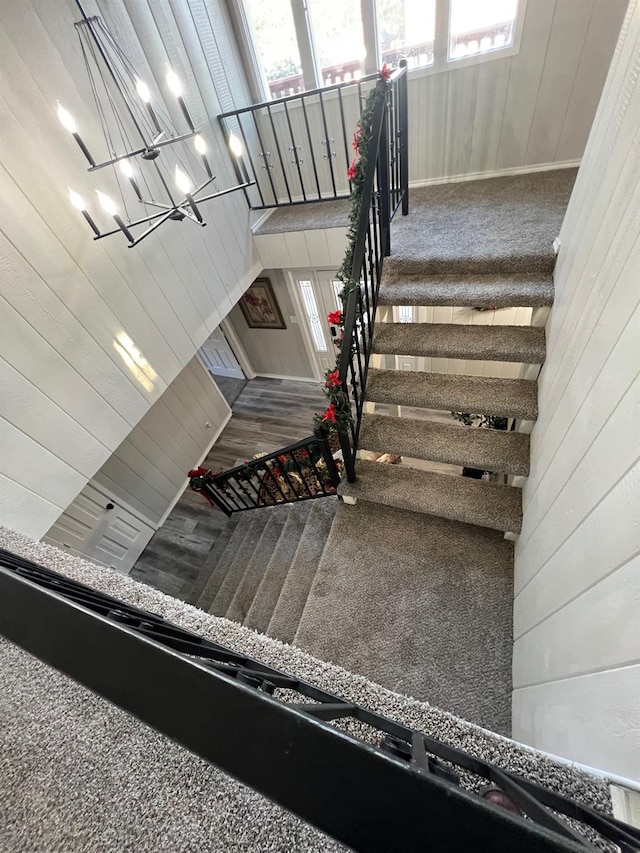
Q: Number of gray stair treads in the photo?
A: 11